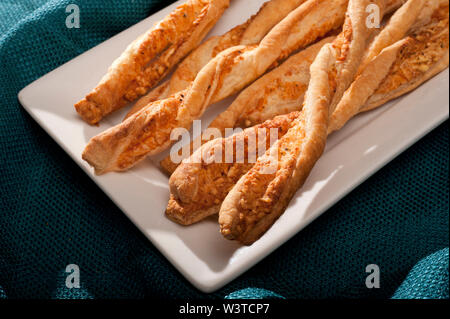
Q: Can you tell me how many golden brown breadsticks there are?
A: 6